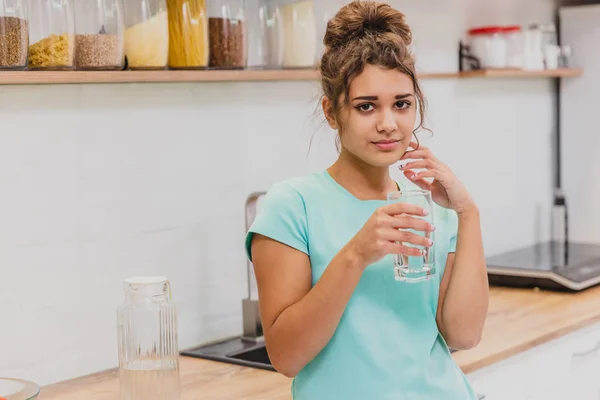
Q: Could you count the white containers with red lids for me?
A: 2